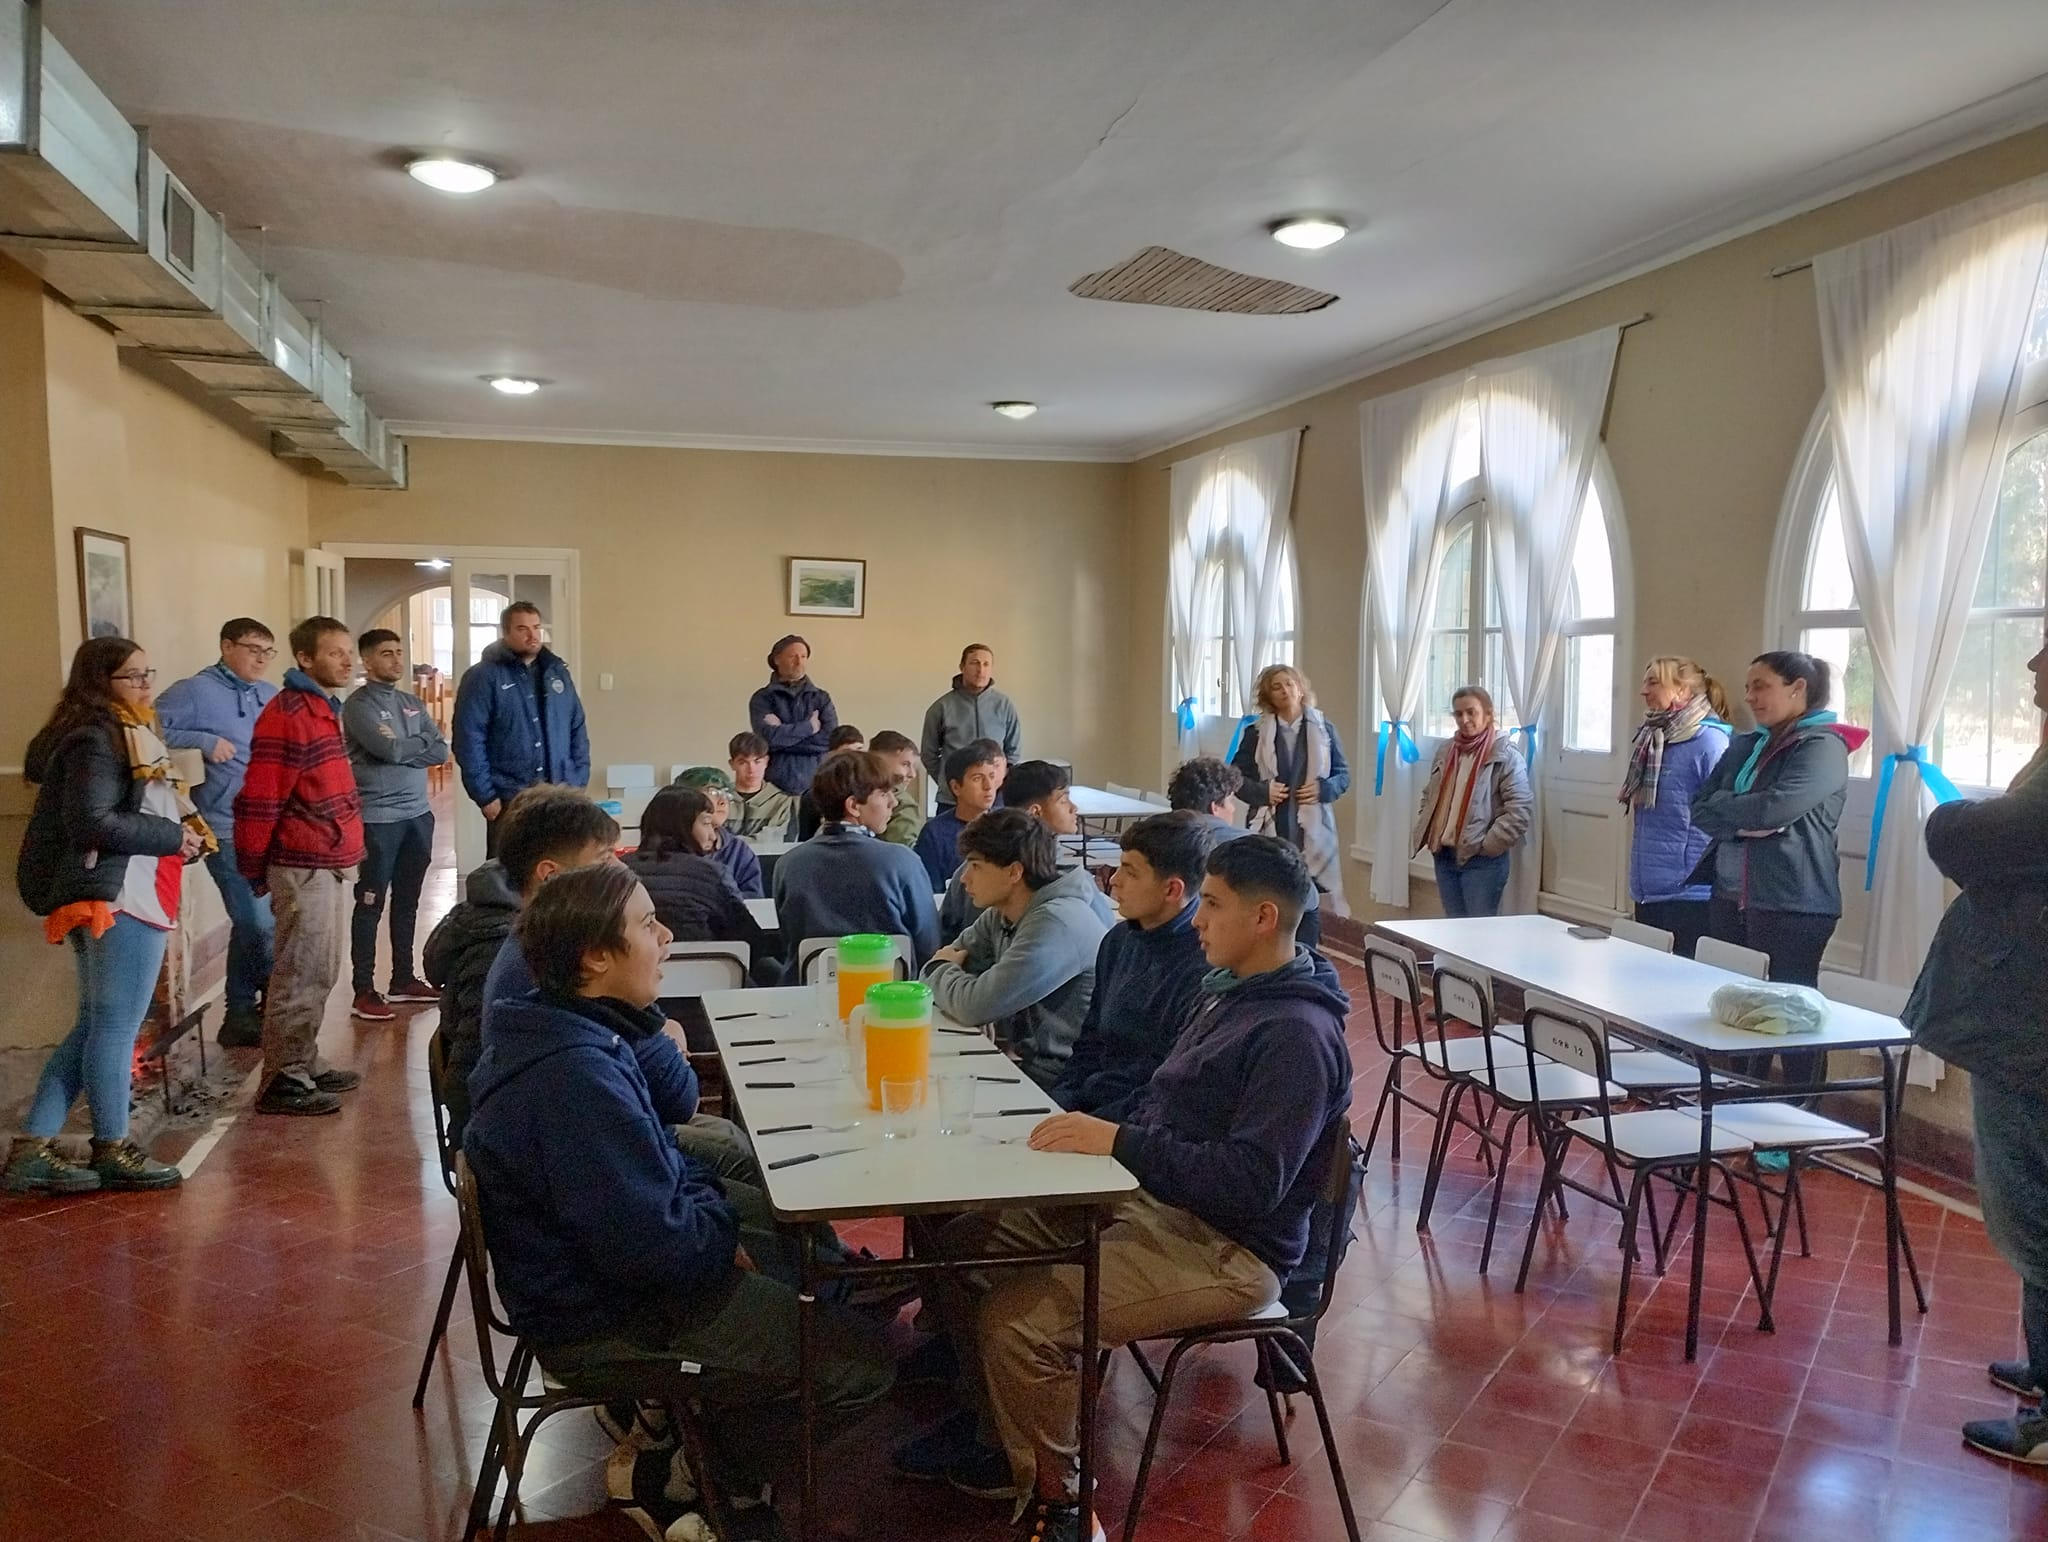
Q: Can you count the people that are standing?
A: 12